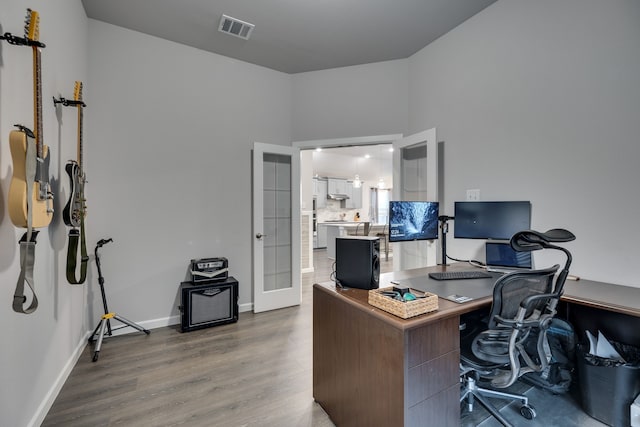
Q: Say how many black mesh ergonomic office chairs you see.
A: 1